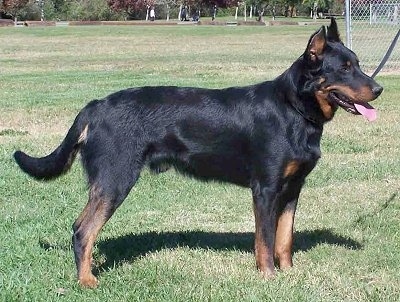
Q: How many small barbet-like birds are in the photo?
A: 0